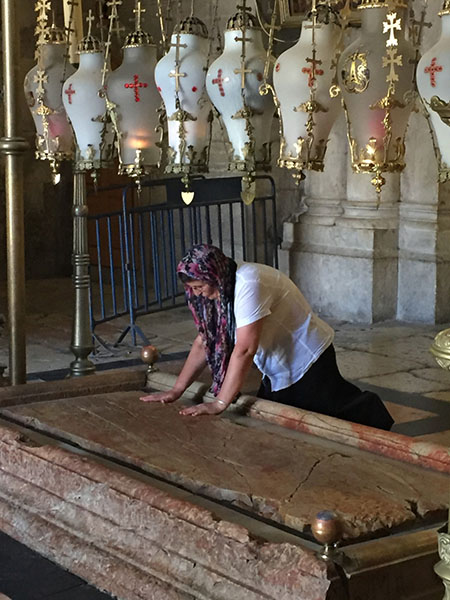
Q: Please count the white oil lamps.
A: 8